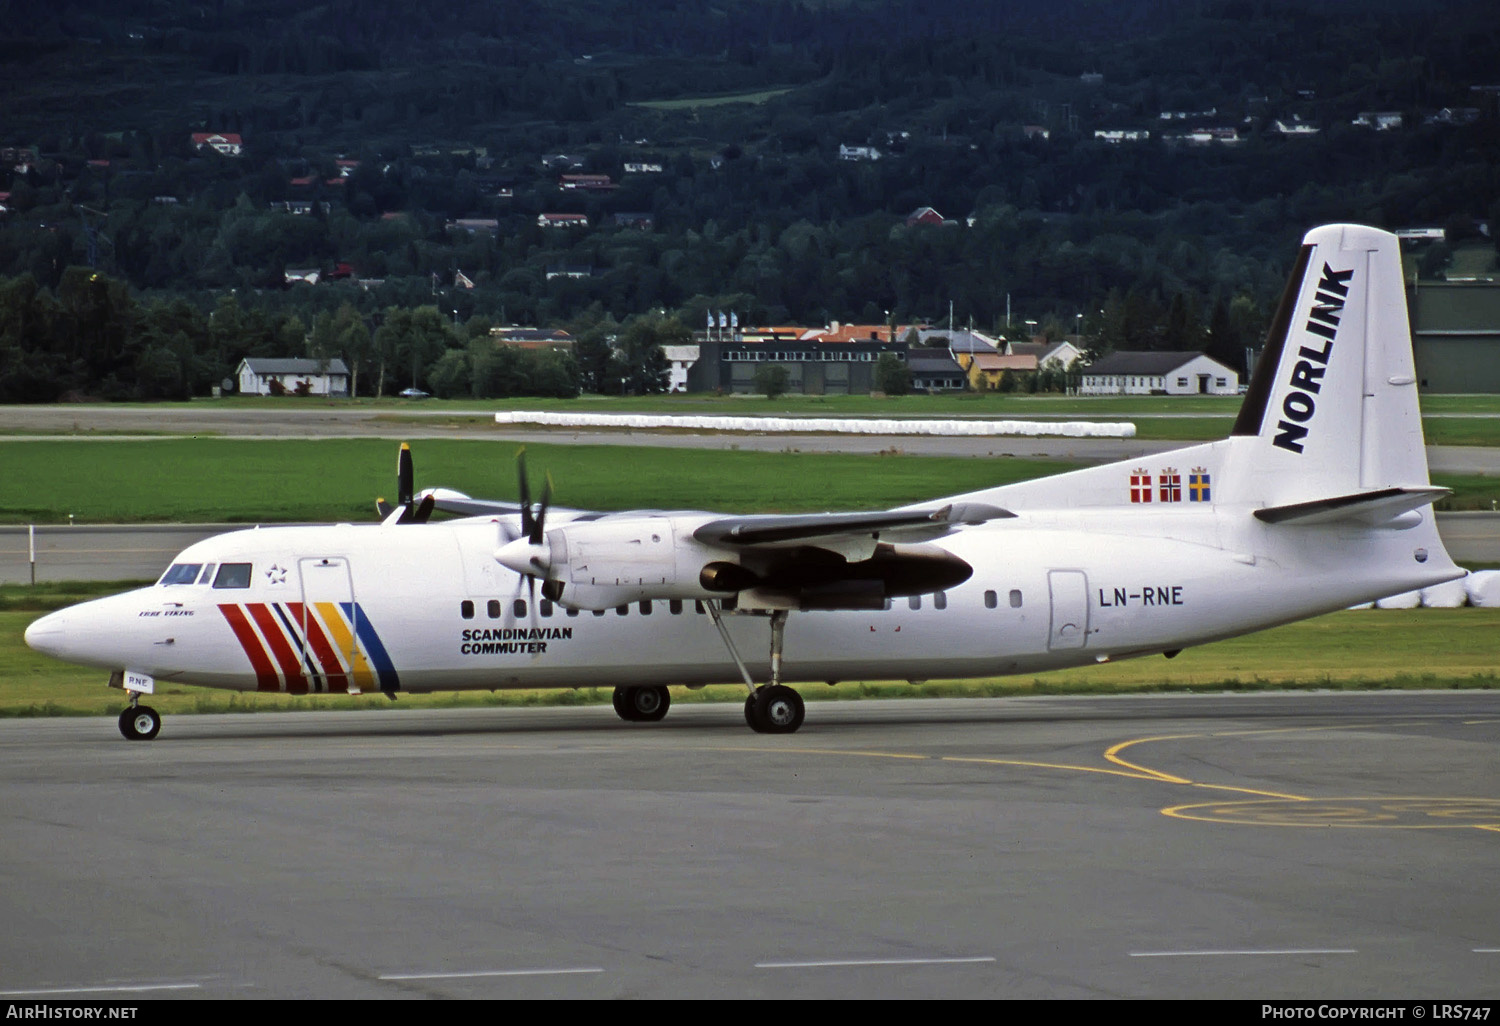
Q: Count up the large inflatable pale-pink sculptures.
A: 0